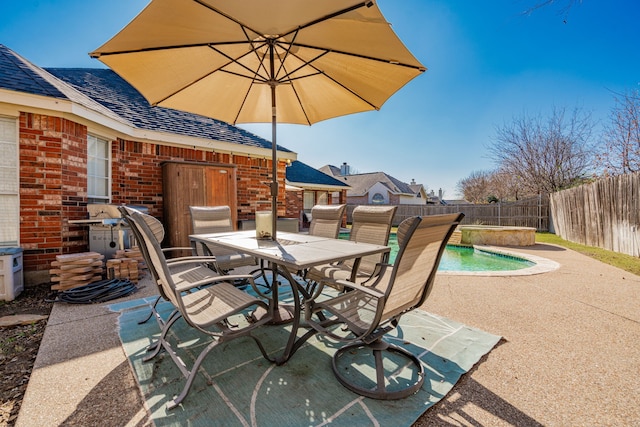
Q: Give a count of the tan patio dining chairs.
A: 6